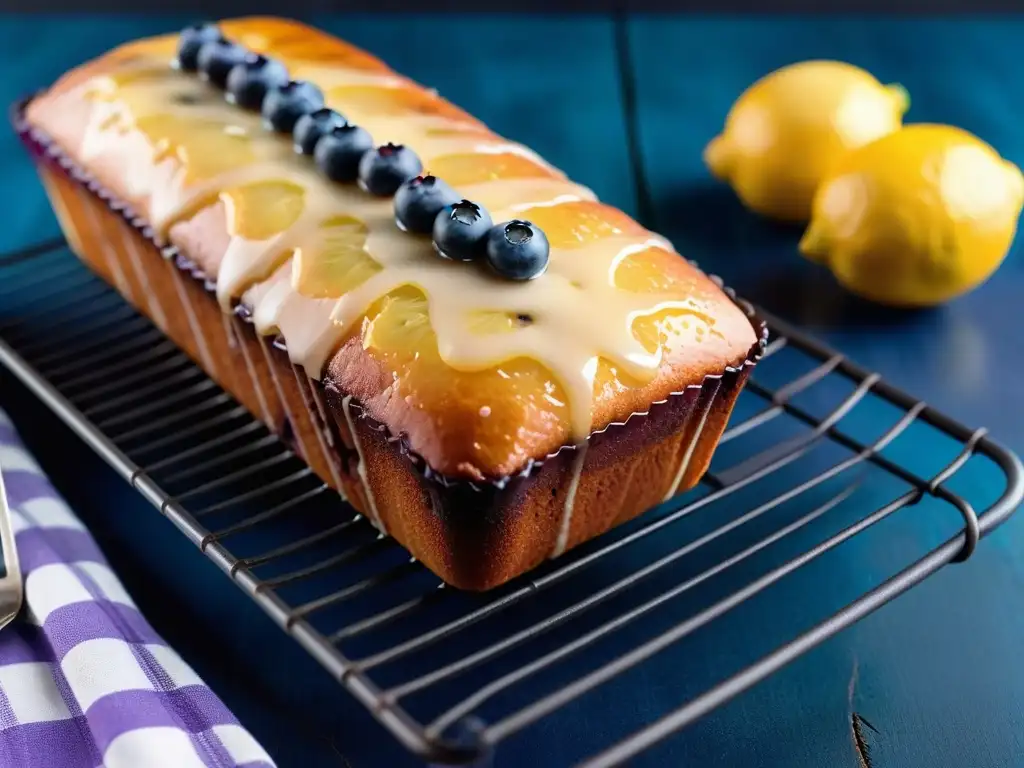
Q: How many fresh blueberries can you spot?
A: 10